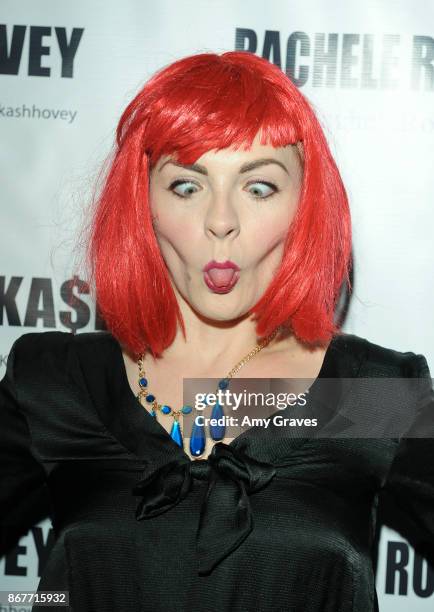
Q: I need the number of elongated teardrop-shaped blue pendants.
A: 3